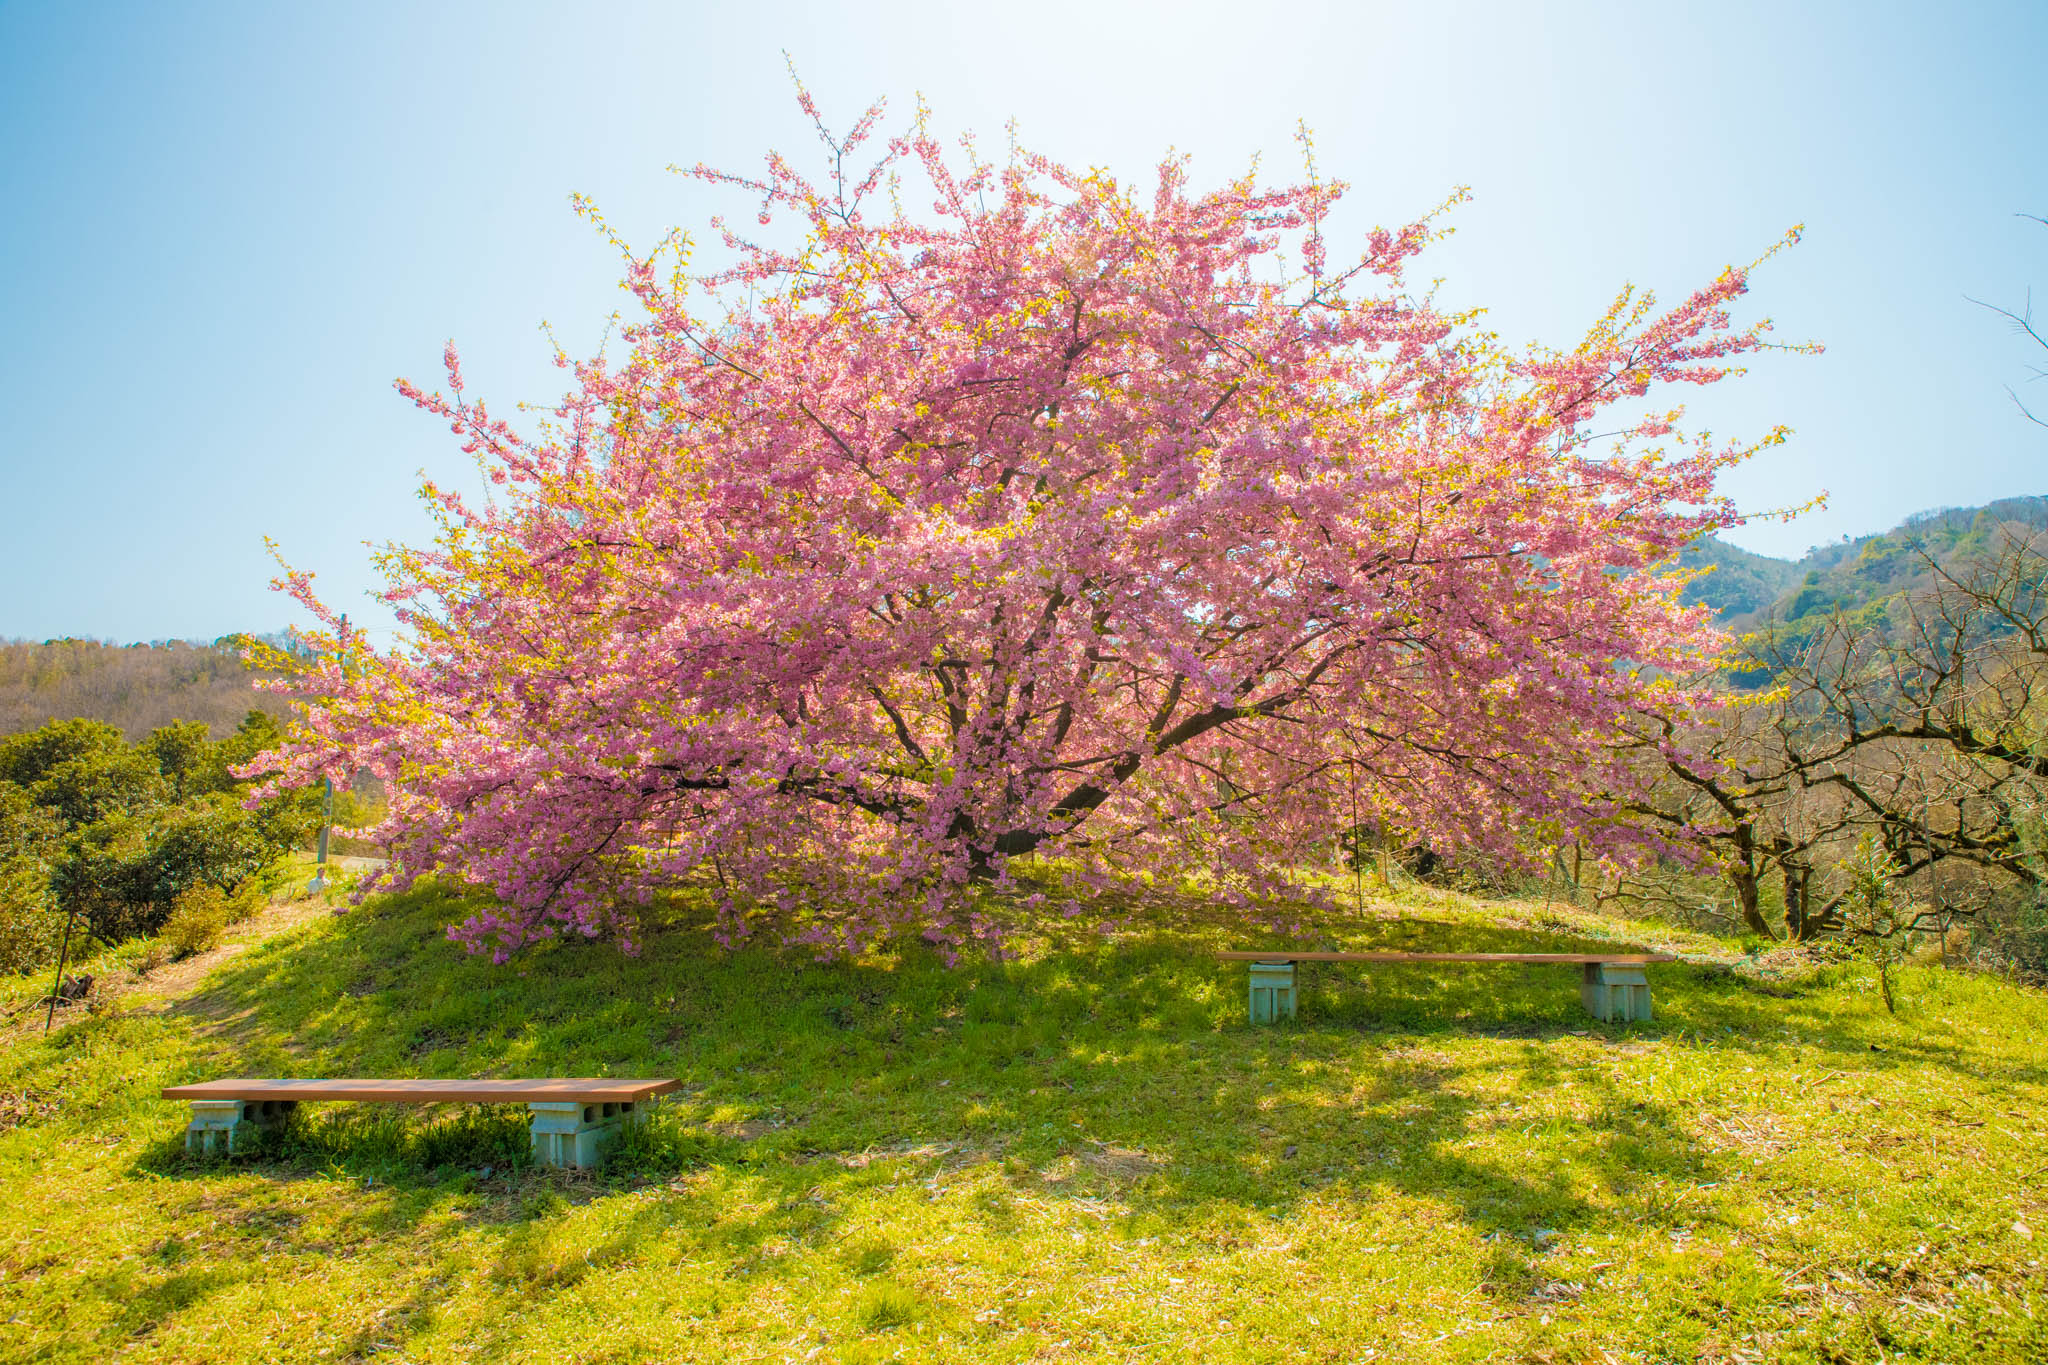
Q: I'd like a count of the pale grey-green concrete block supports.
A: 4